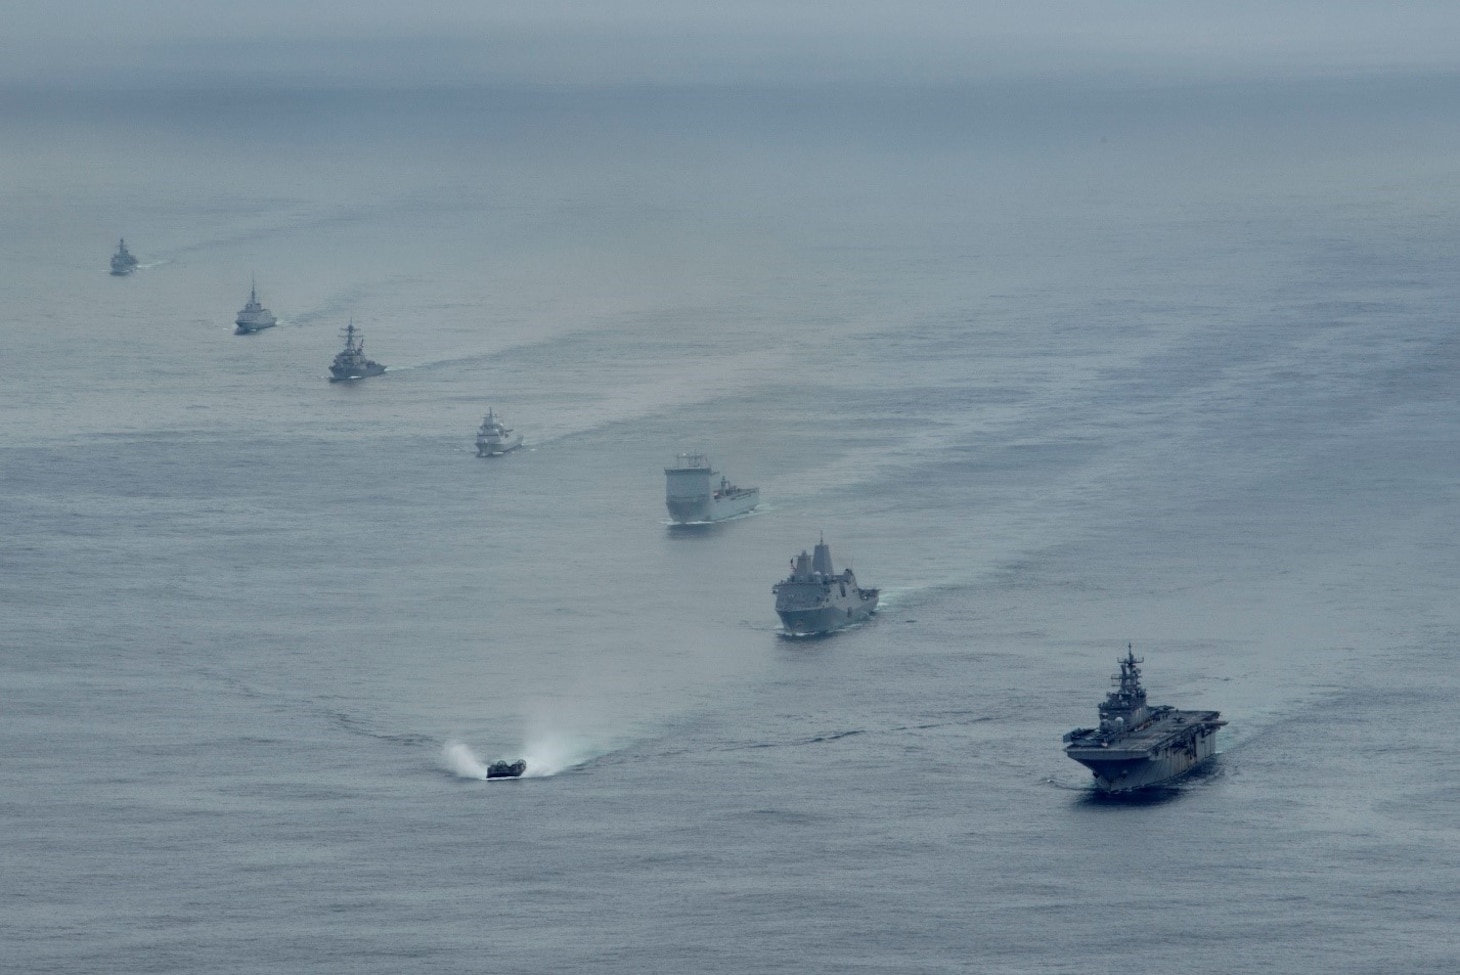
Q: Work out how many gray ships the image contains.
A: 7